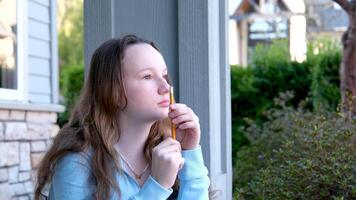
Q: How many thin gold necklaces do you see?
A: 1